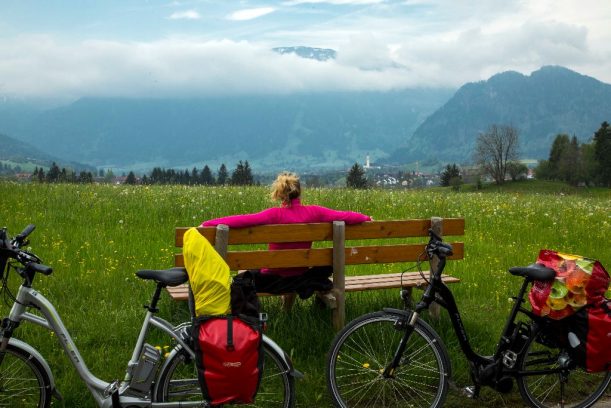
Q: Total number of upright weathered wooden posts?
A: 3